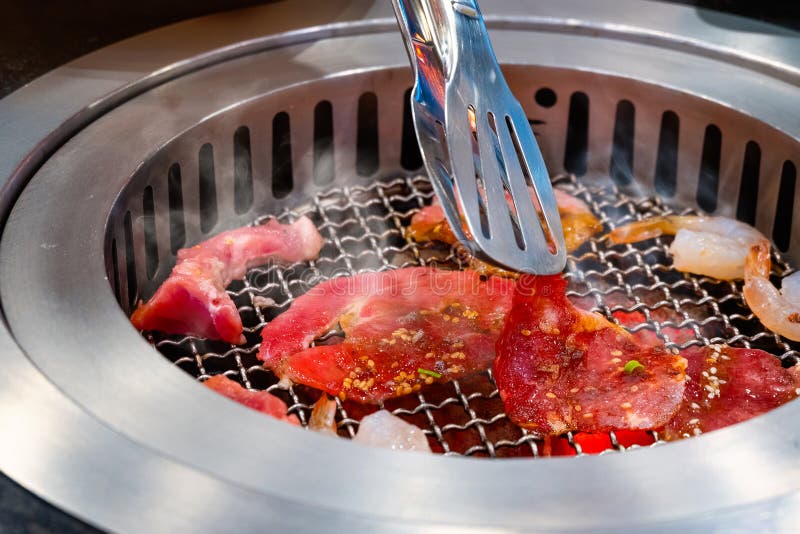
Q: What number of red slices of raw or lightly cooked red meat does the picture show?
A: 6